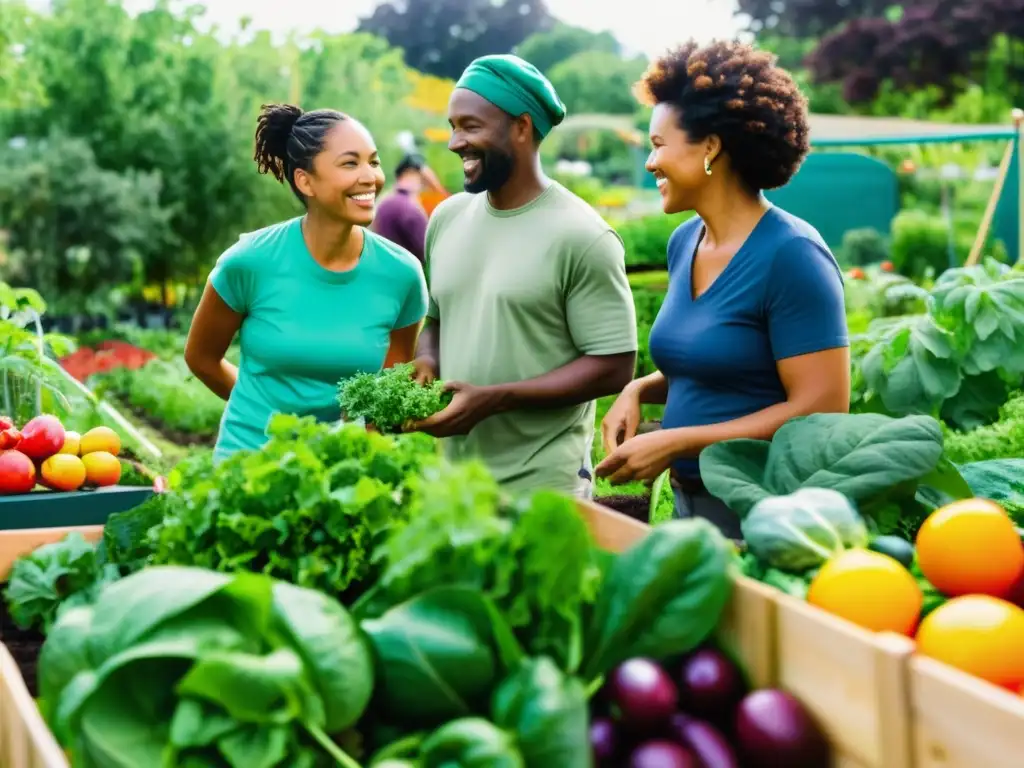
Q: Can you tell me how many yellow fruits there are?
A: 7